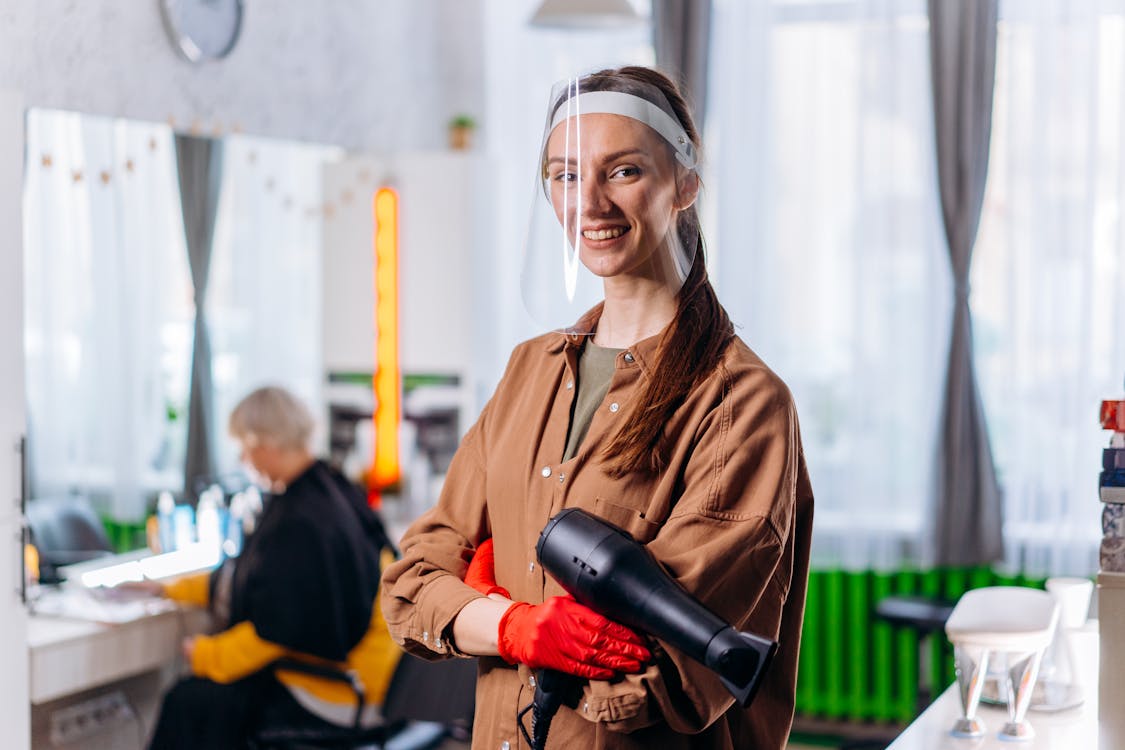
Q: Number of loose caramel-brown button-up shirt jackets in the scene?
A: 1